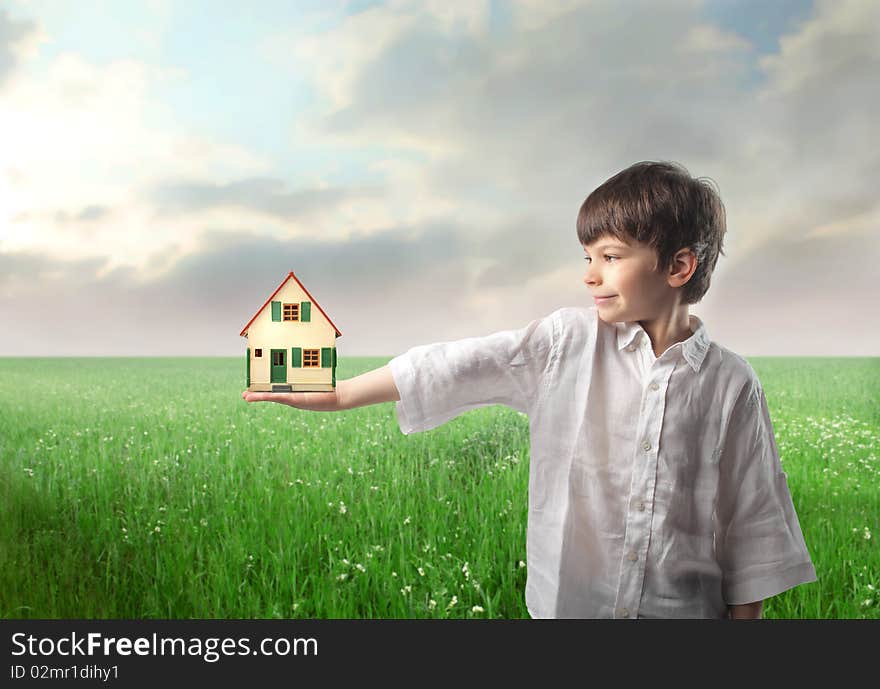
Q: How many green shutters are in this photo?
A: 4